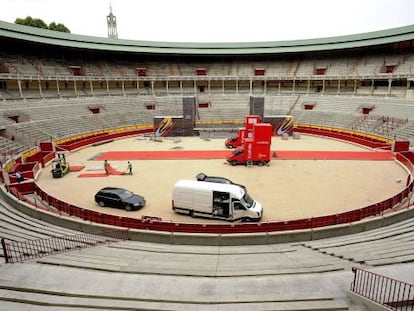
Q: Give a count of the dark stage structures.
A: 2